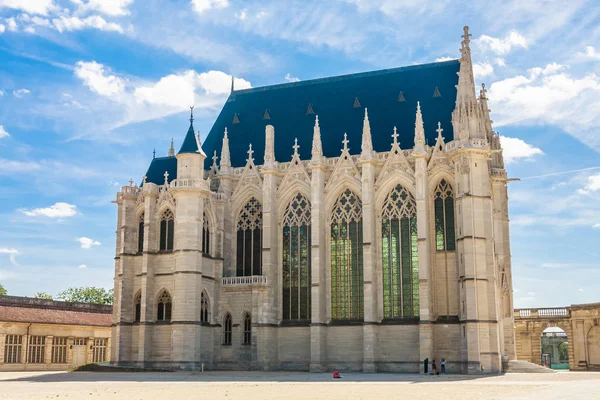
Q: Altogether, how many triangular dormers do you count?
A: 6